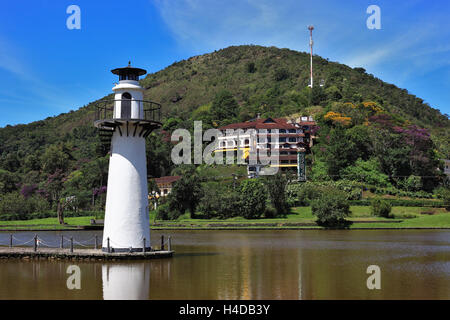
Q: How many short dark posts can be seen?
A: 9